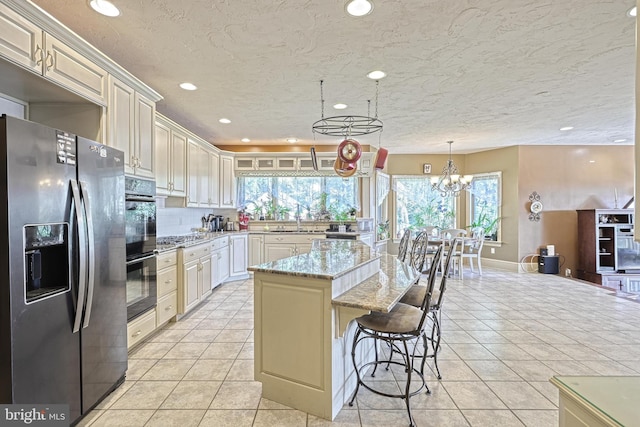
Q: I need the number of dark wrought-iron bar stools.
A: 4